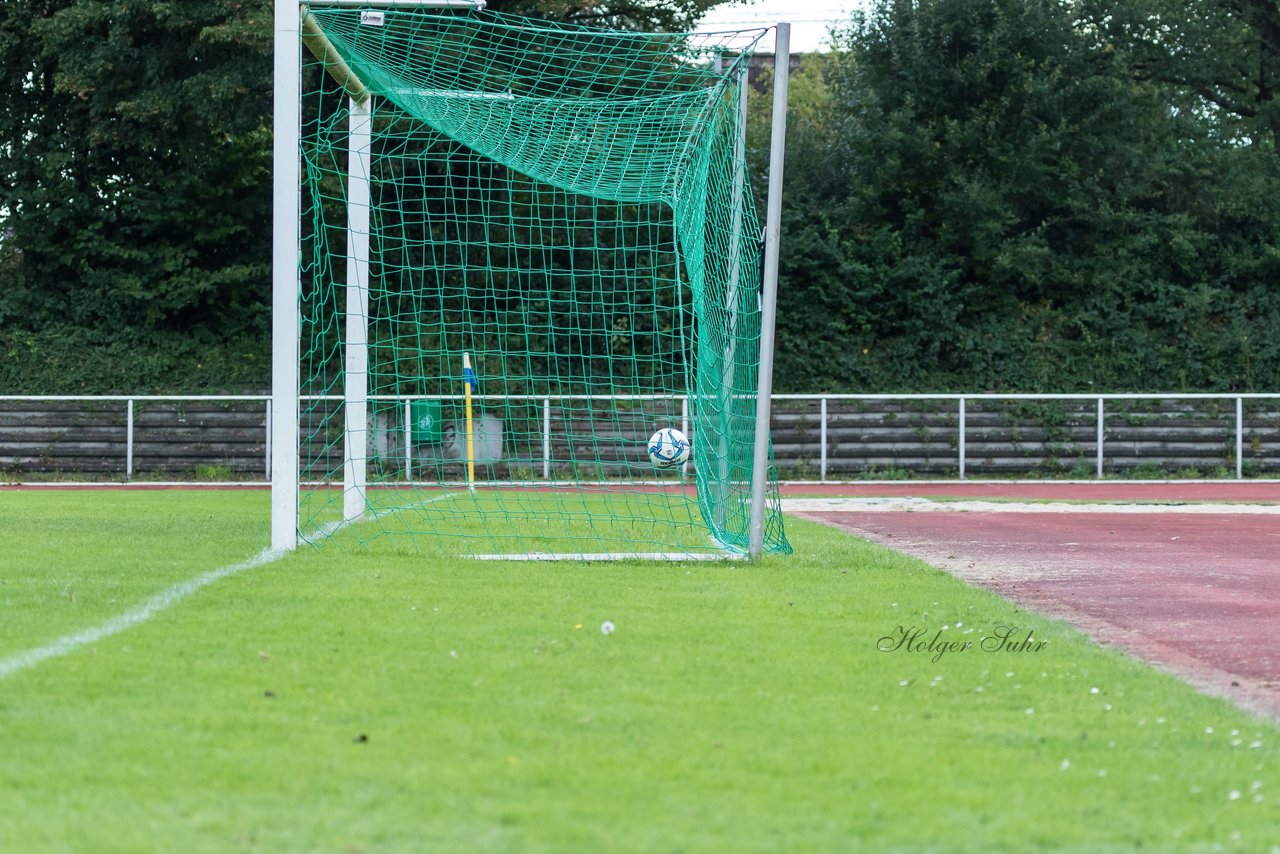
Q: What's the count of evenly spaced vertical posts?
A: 9